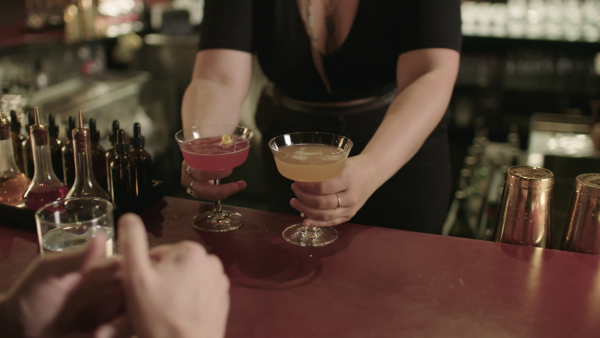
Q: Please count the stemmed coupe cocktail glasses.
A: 2